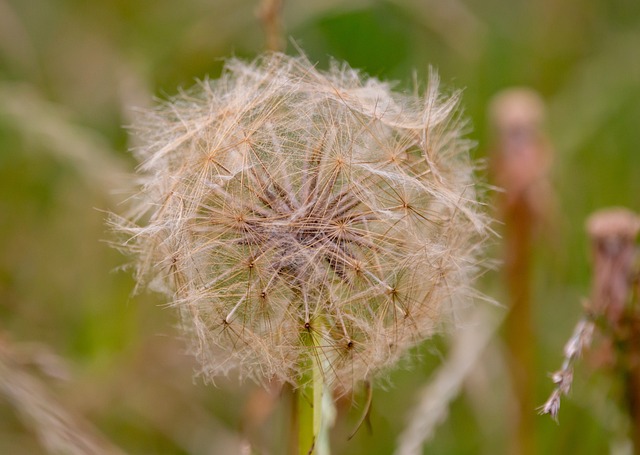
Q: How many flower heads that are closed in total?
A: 2